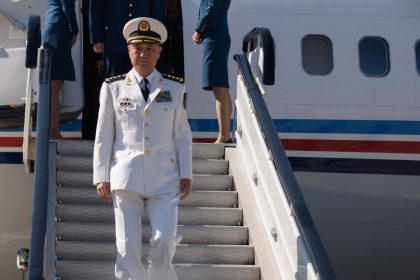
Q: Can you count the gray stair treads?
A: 8